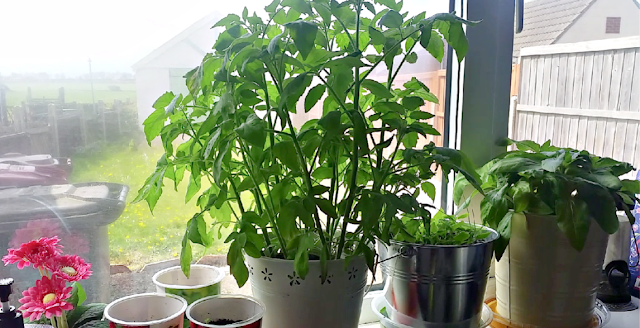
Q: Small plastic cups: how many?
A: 3